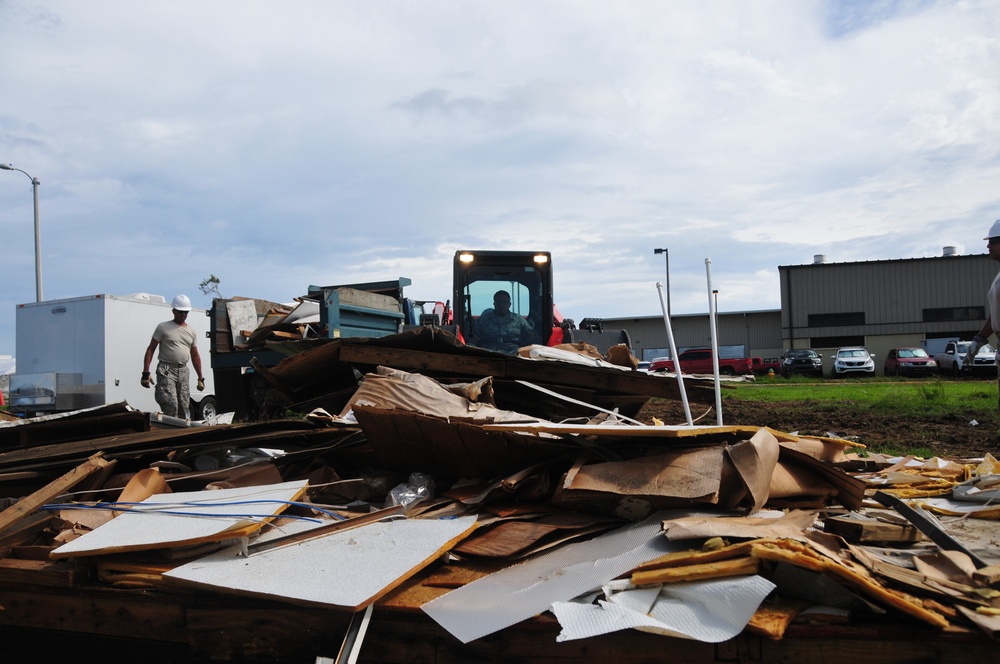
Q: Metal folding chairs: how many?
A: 0